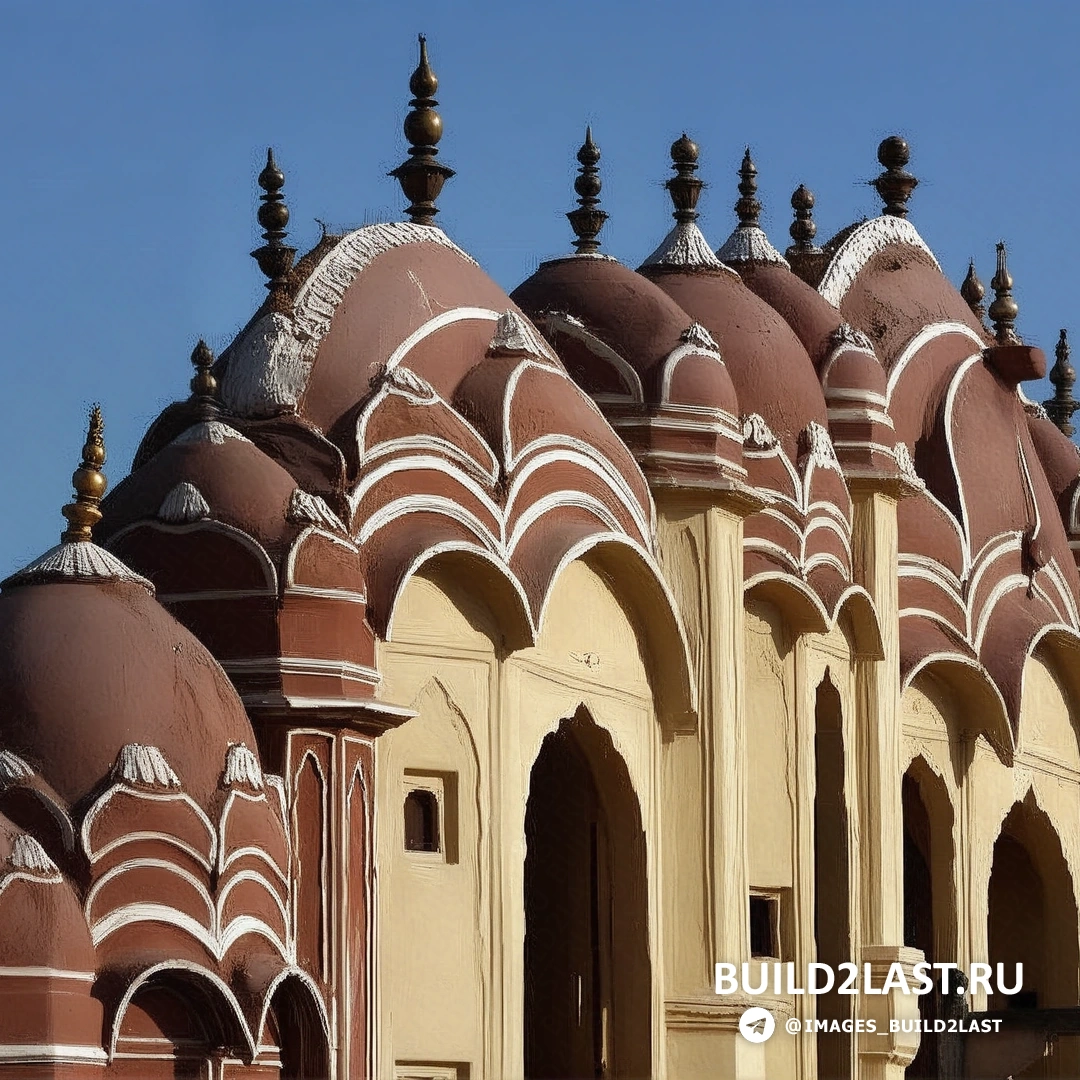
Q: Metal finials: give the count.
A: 12